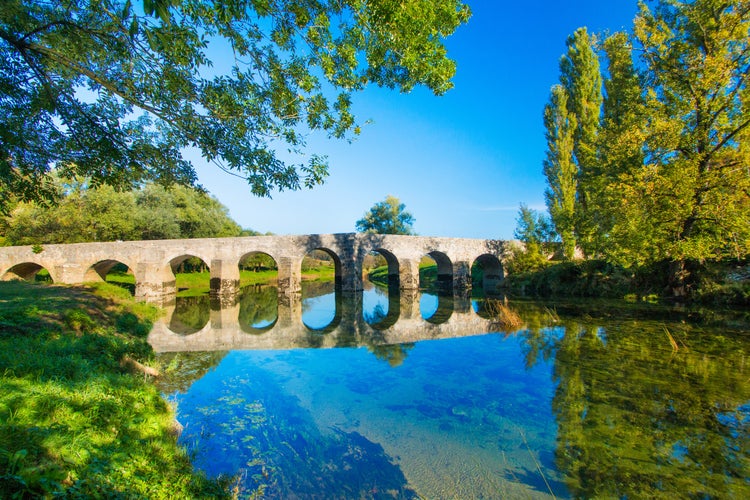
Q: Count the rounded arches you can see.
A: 8